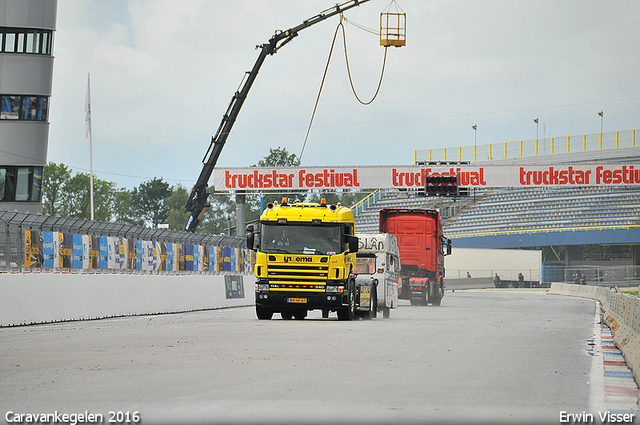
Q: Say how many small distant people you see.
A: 5